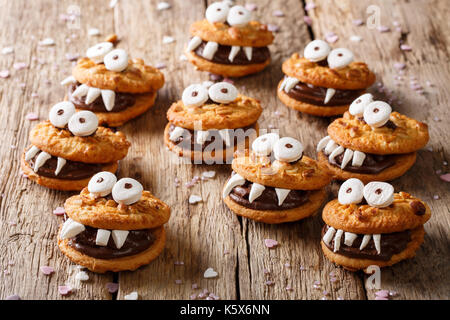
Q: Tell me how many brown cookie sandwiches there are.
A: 9